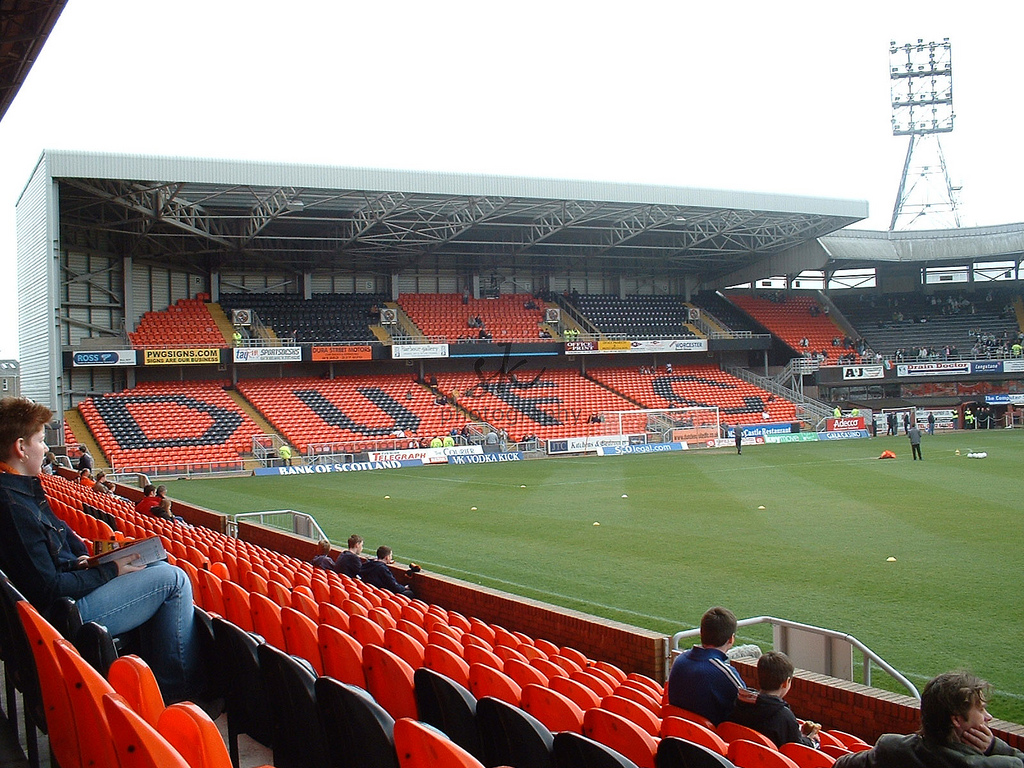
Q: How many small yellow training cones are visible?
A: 7